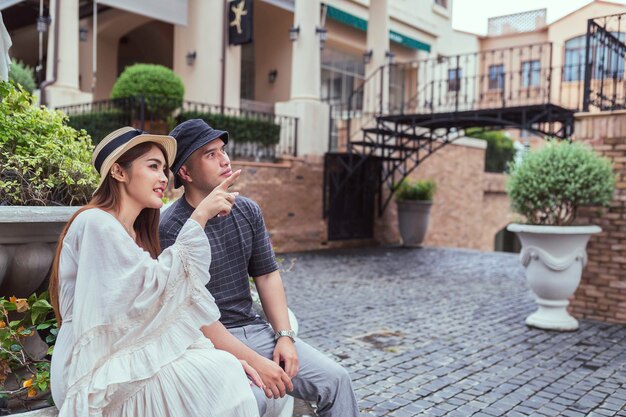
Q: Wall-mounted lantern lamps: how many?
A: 8